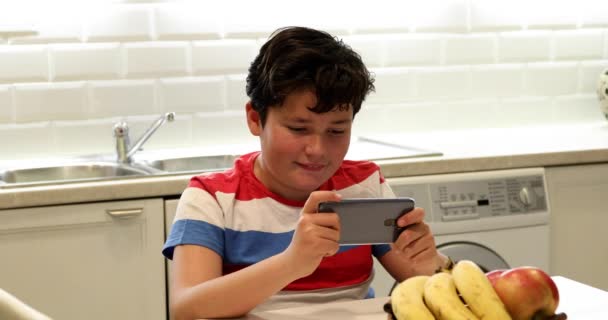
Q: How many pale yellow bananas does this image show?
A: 3